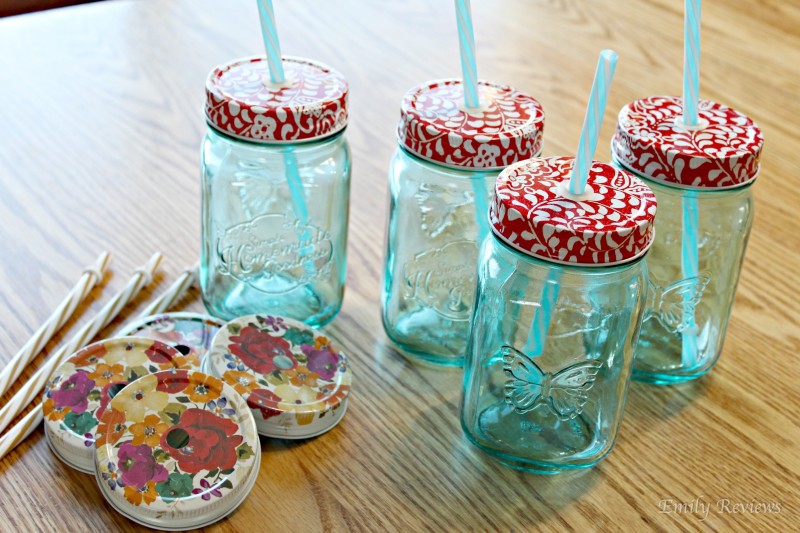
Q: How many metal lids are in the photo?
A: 8